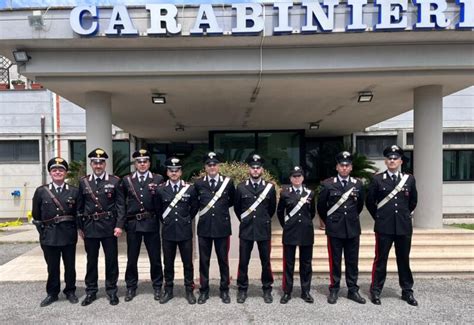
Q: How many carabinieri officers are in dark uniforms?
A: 9